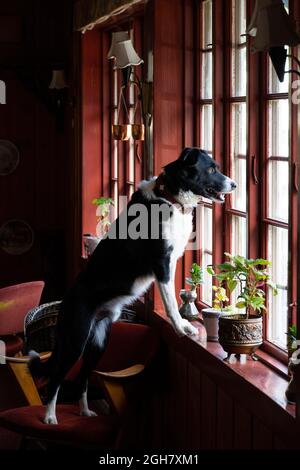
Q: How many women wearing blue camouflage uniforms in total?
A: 0